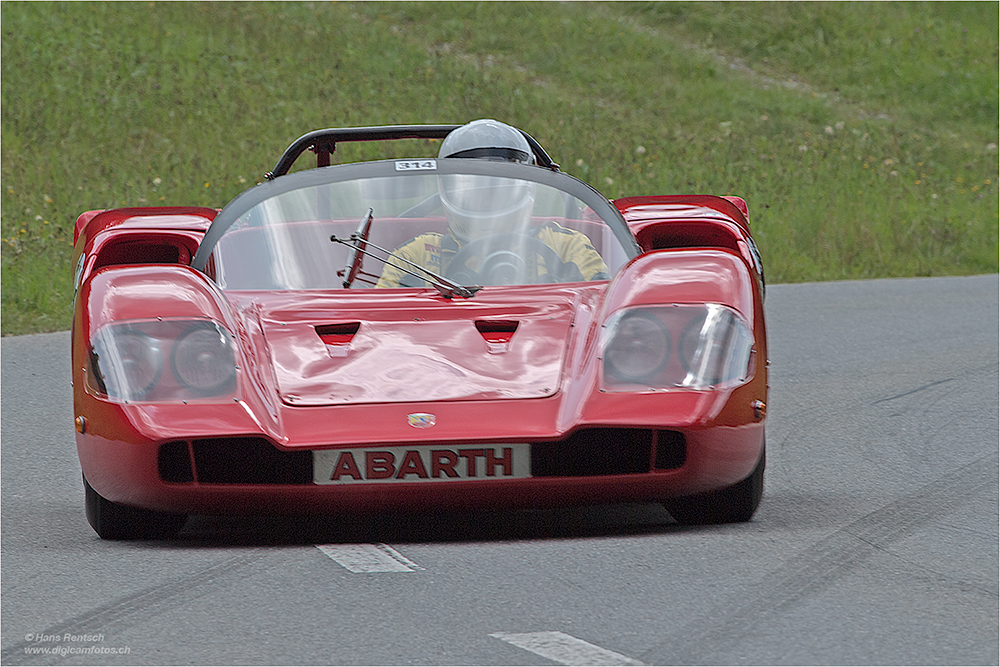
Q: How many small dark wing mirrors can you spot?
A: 0